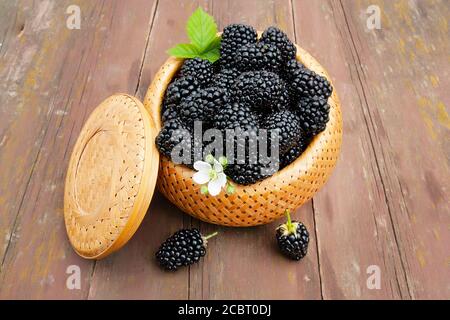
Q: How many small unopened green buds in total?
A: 4